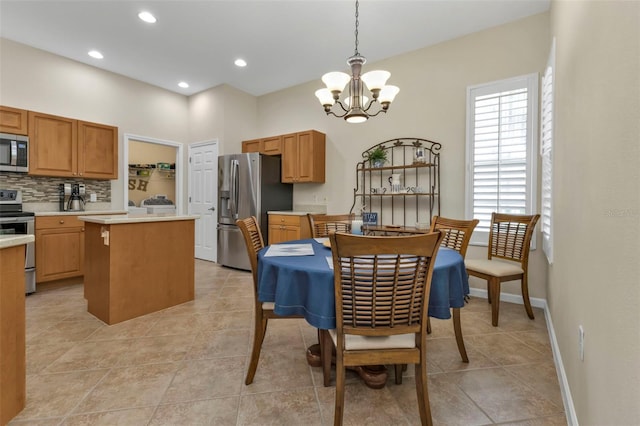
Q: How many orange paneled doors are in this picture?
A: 10